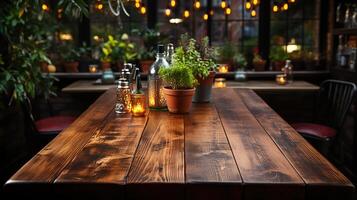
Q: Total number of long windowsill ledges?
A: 1